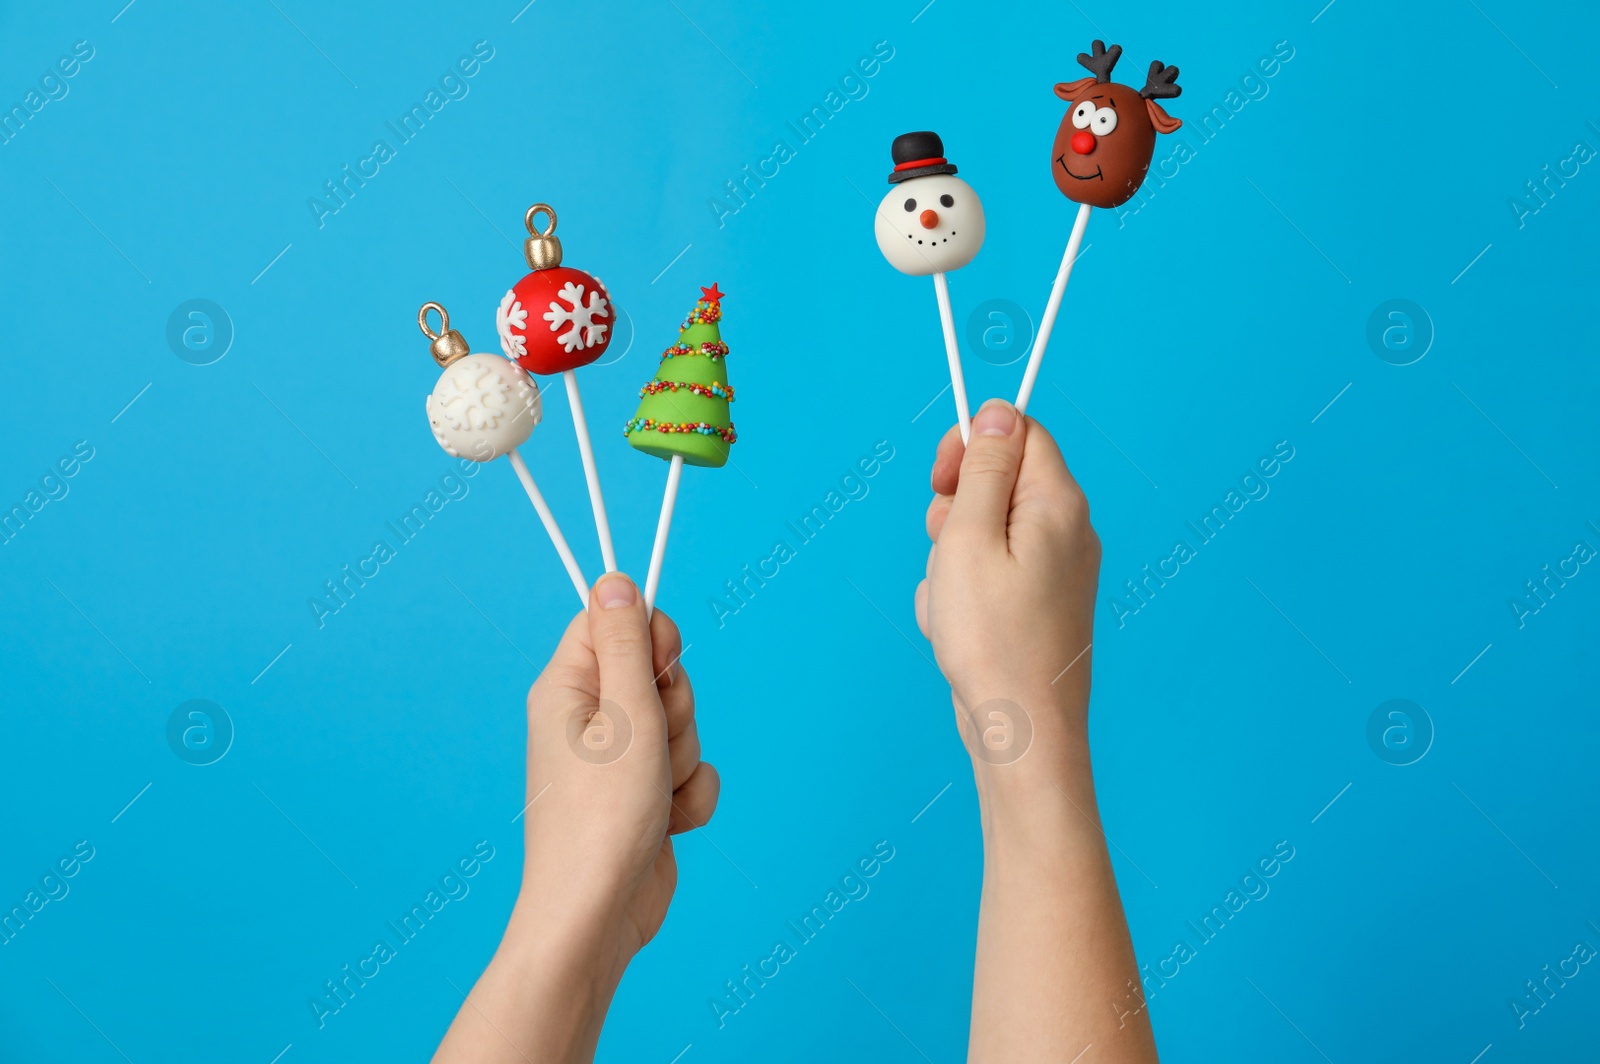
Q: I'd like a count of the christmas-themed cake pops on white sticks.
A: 5